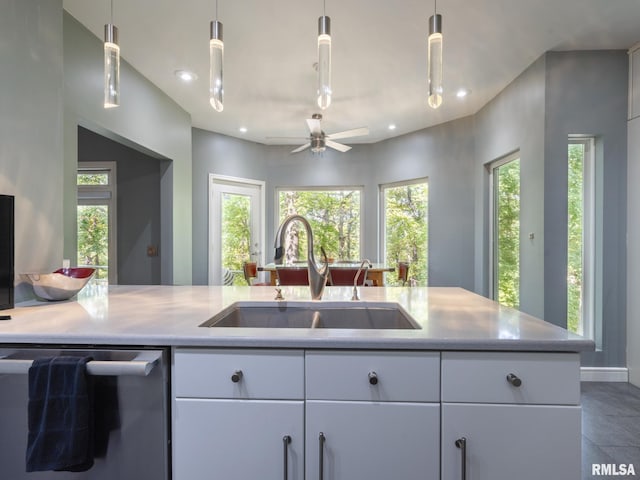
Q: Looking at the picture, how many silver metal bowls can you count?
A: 1